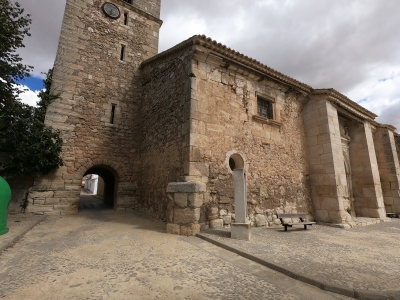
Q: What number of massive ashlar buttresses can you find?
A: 3